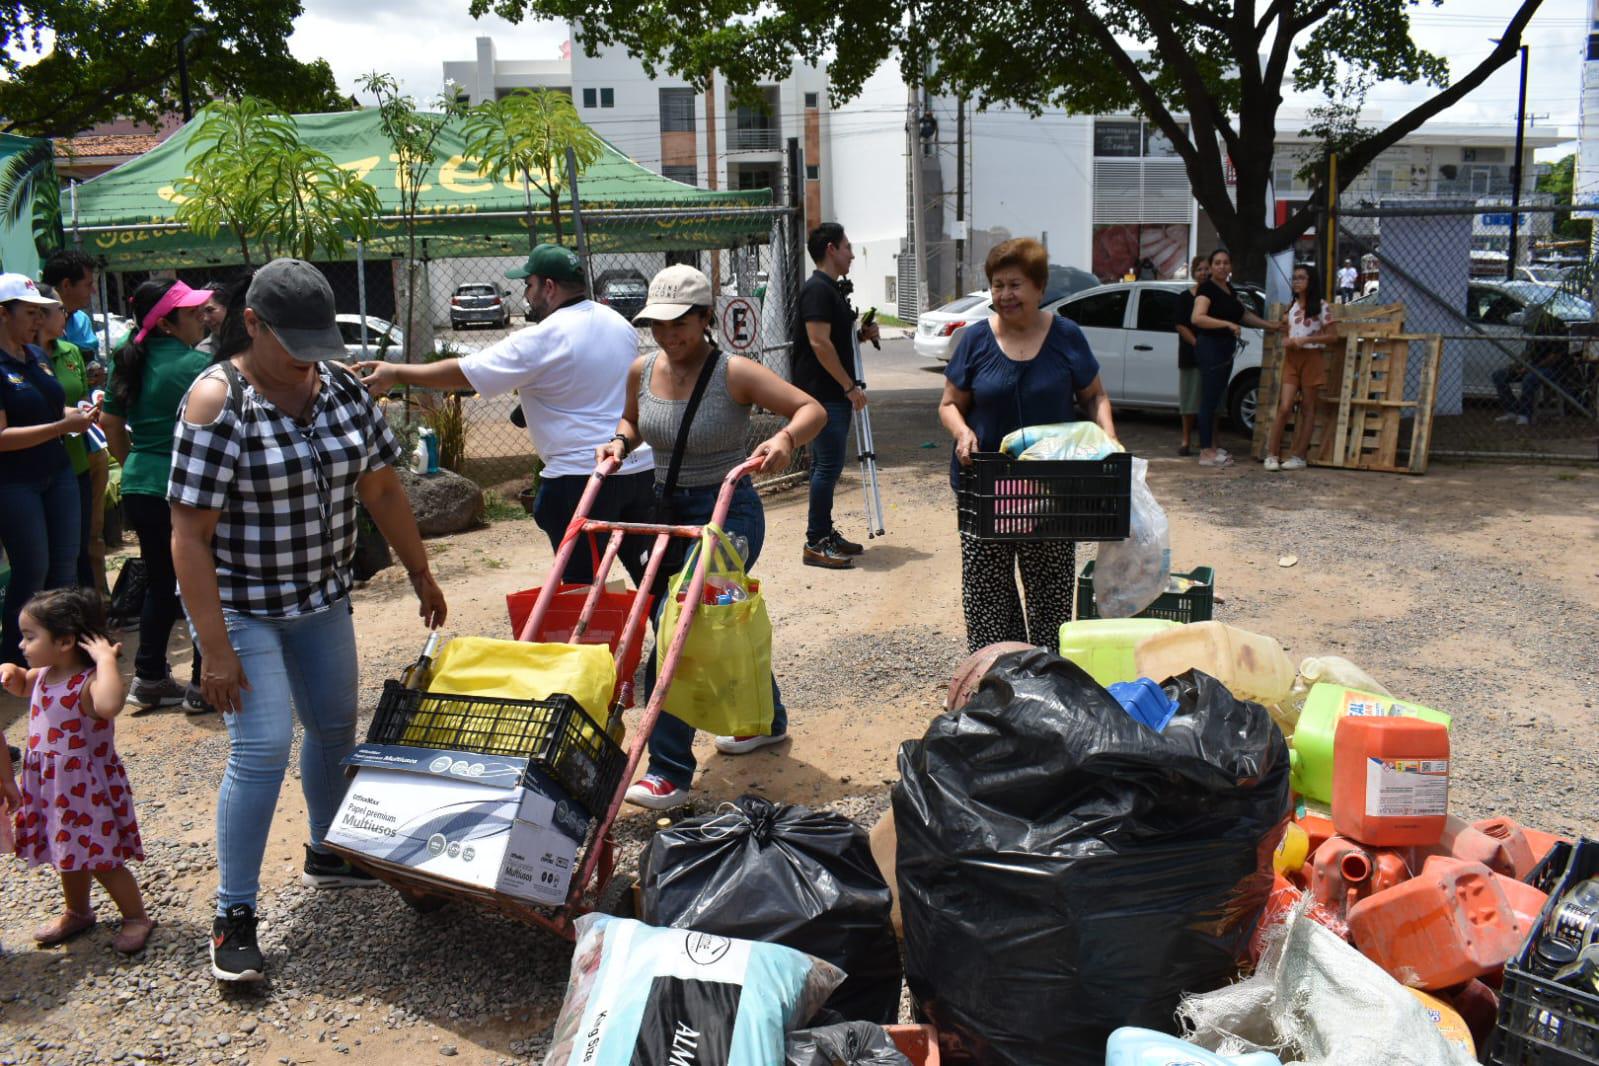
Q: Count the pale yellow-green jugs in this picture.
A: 2